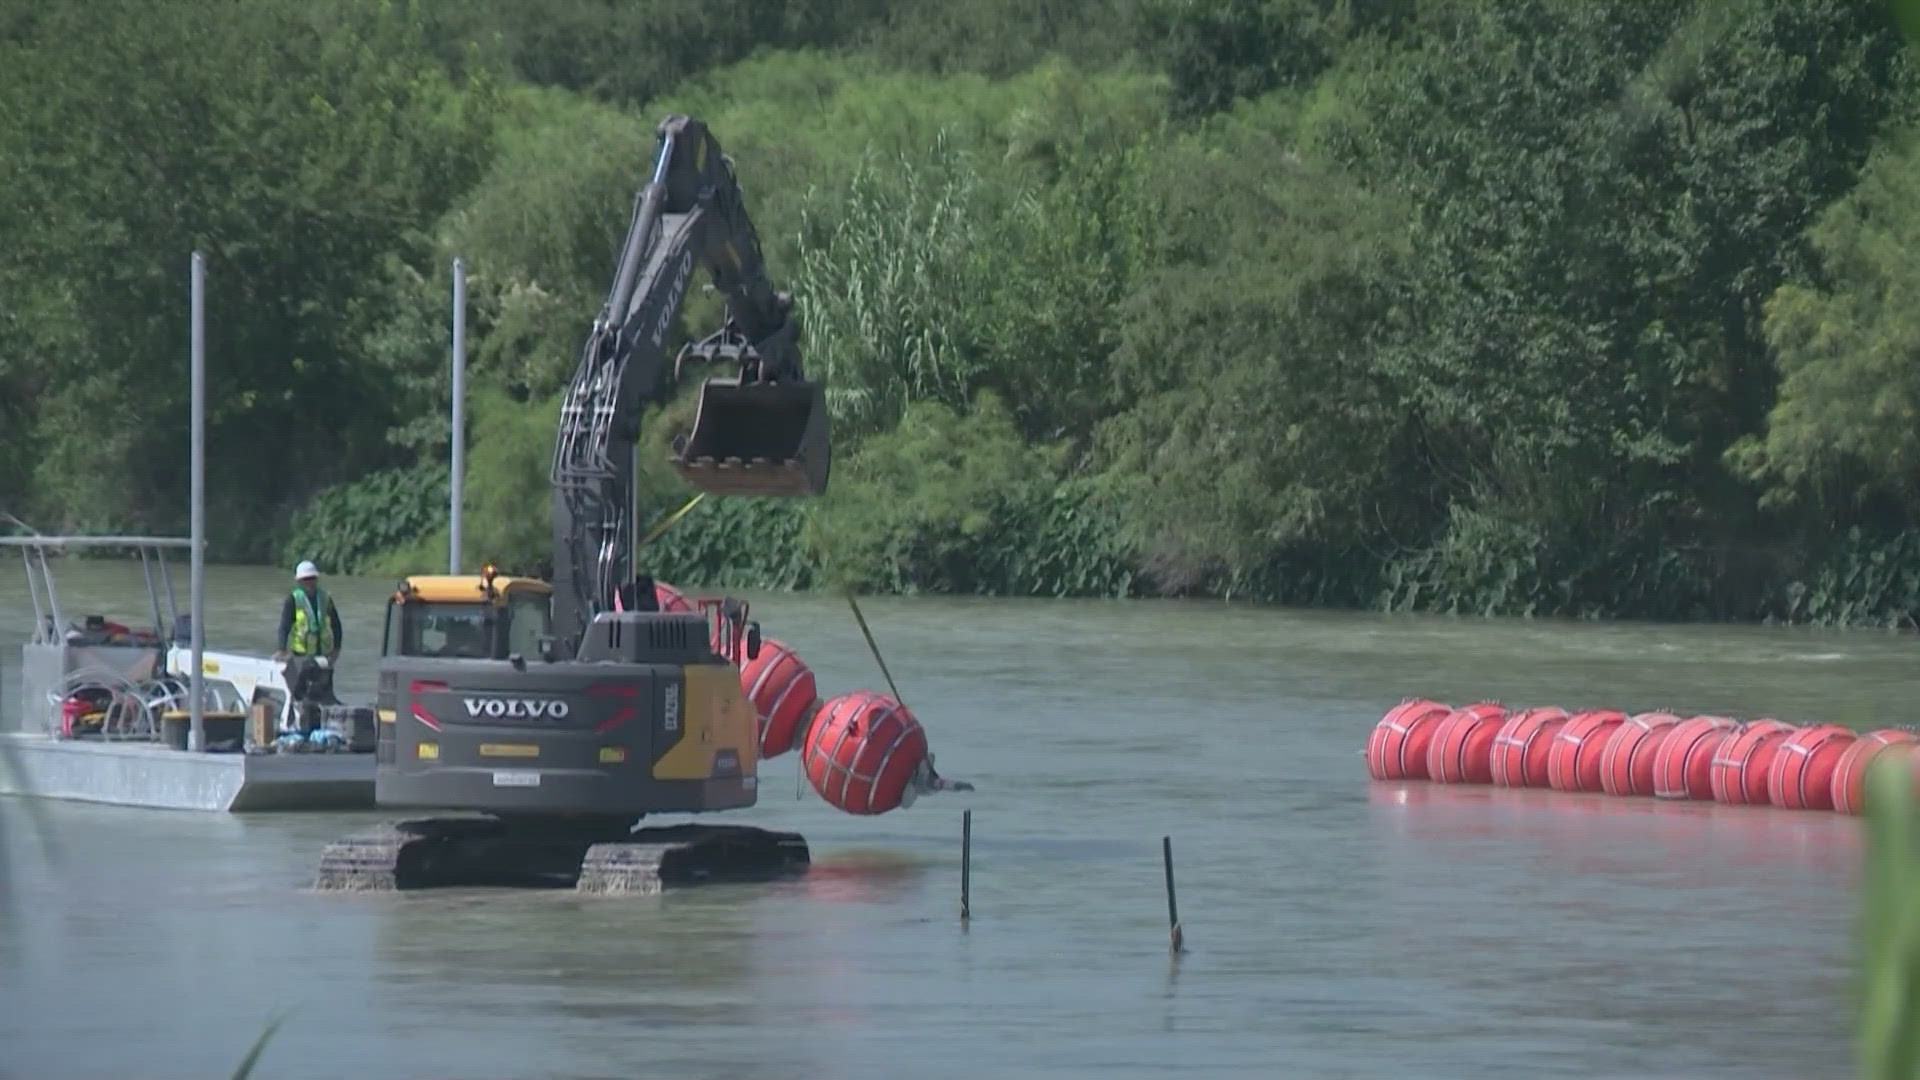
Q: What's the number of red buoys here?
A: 12